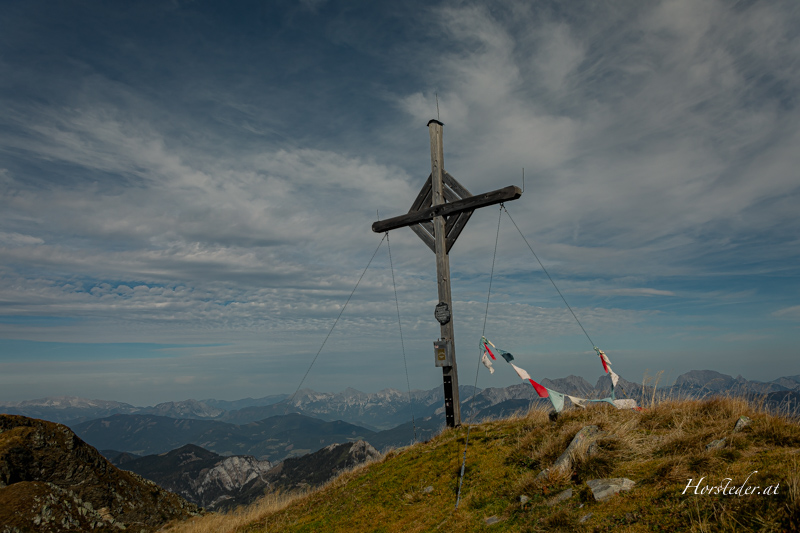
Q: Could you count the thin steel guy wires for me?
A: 4